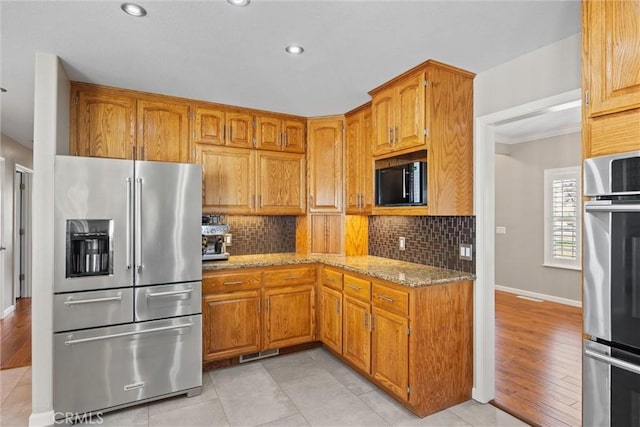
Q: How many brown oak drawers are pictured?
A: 5